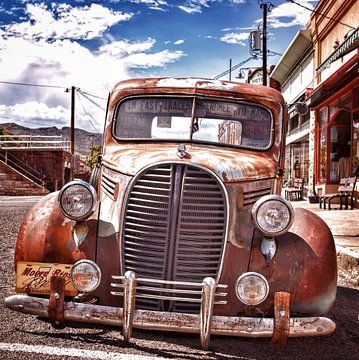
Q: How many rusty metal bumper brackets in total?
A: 2